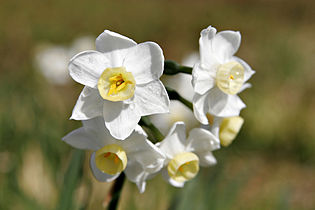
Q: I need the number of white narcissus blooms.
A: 5